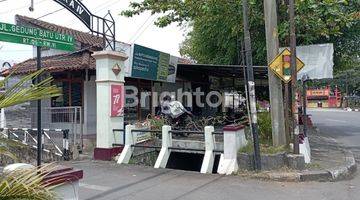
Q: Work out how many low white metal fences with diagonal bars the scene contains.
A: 1